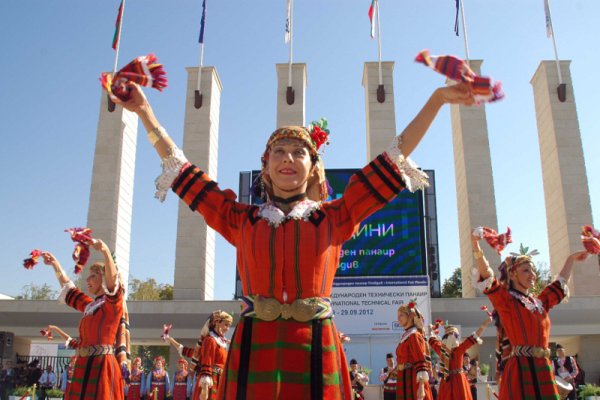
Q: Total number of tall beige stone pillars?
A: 6